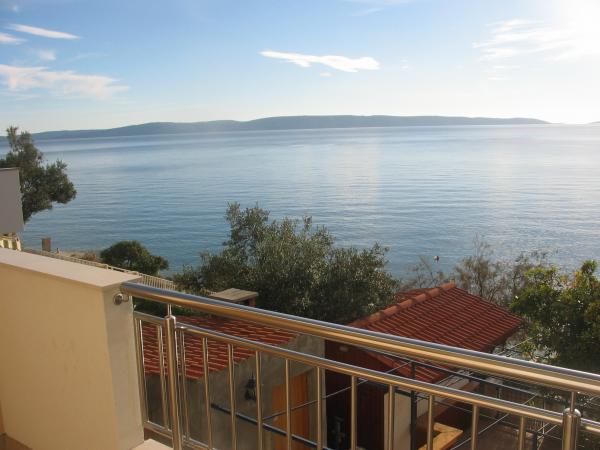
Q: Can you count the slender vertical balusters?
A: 13